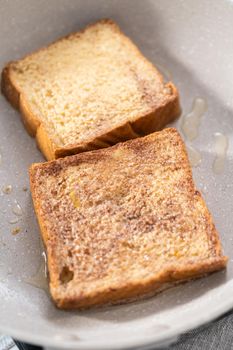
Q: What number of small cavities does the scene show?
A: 1